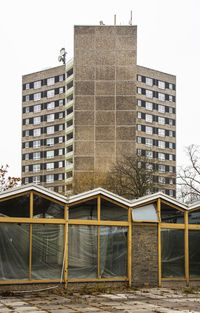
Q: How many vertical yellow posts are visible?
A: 6